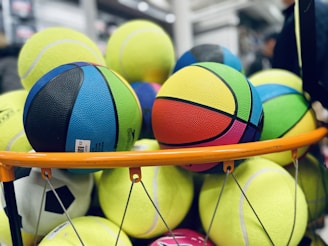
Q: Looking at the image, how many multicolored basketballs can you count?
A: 5